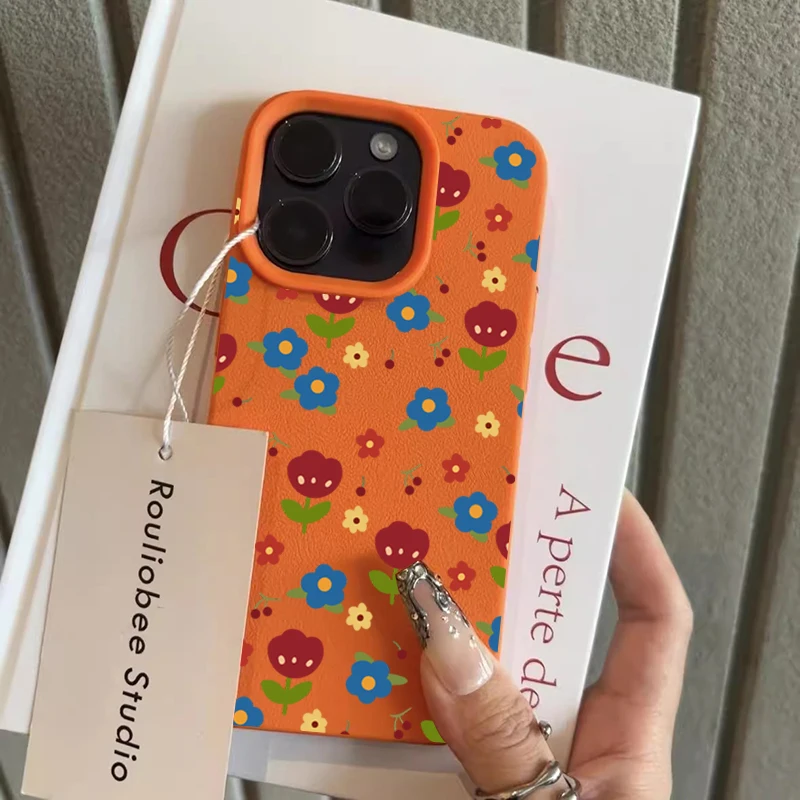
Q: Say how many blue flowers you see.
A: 13